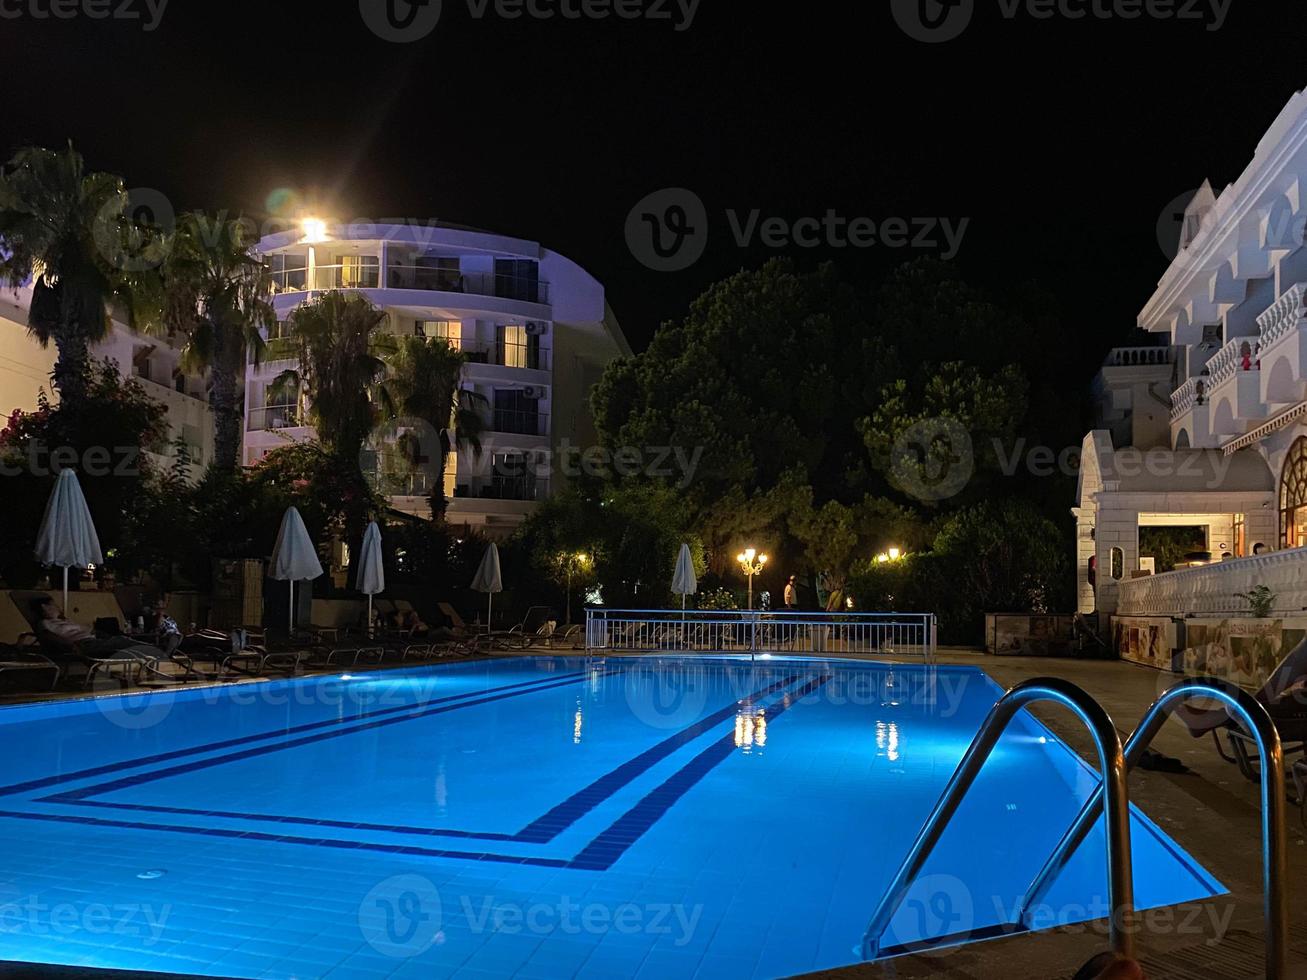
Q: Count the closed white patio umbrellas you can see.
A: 5